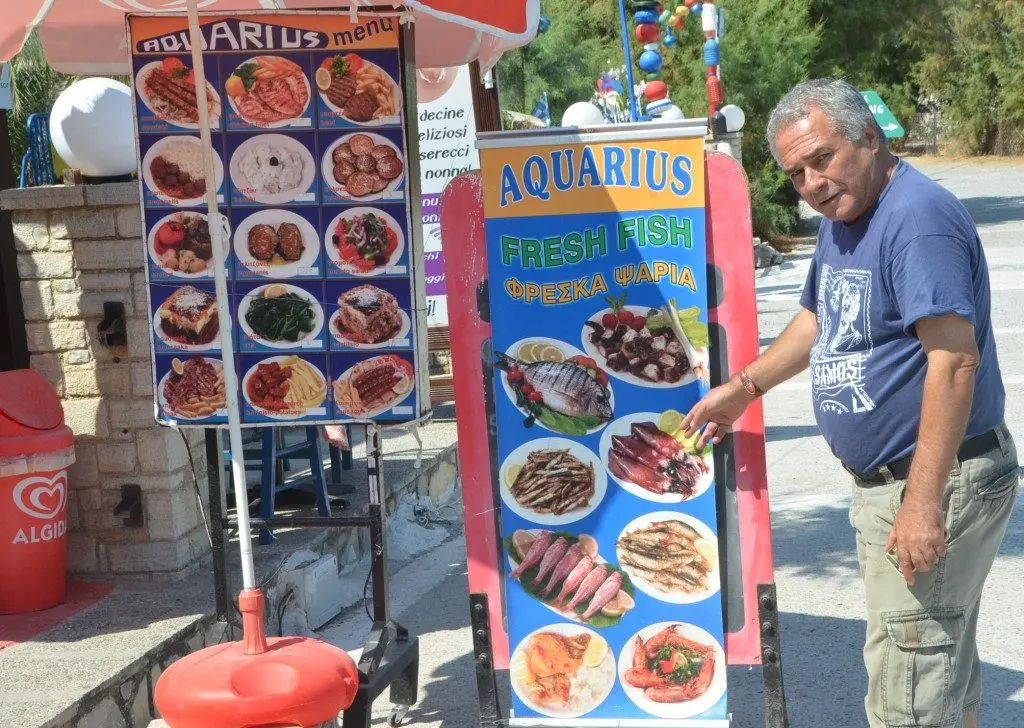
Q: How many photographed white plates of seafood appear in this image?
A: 8